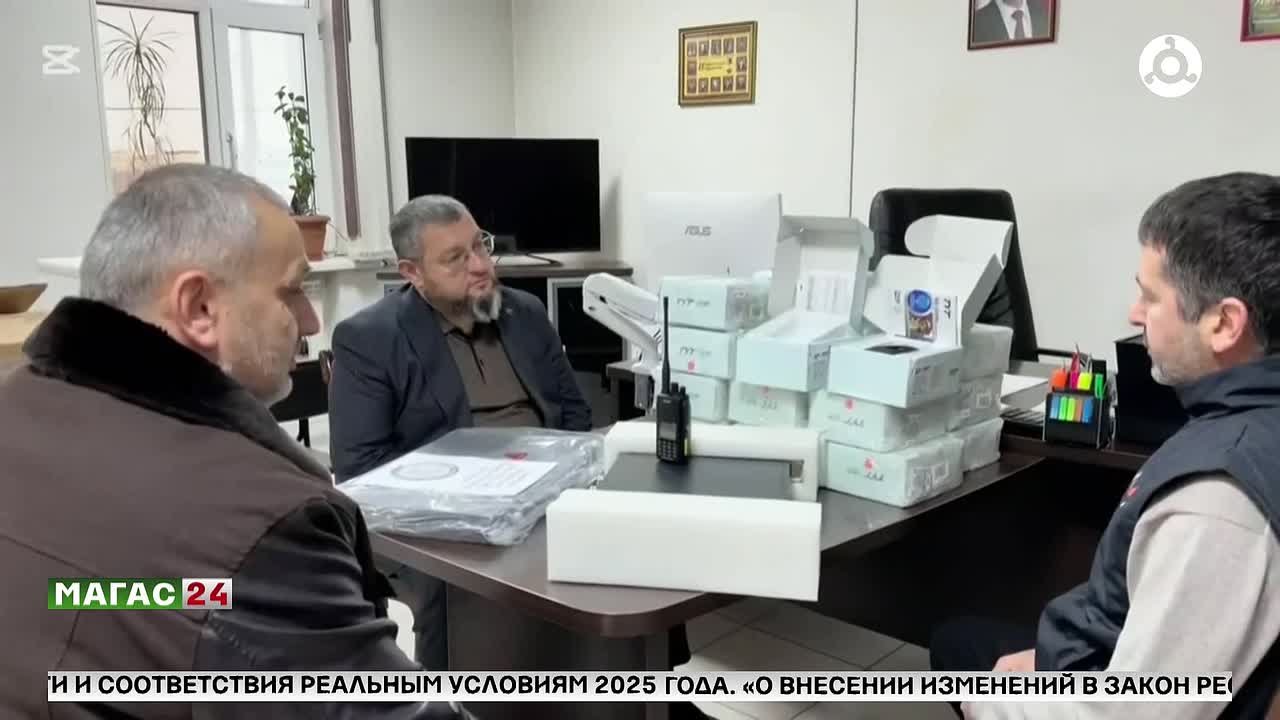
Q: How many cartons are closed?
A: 9